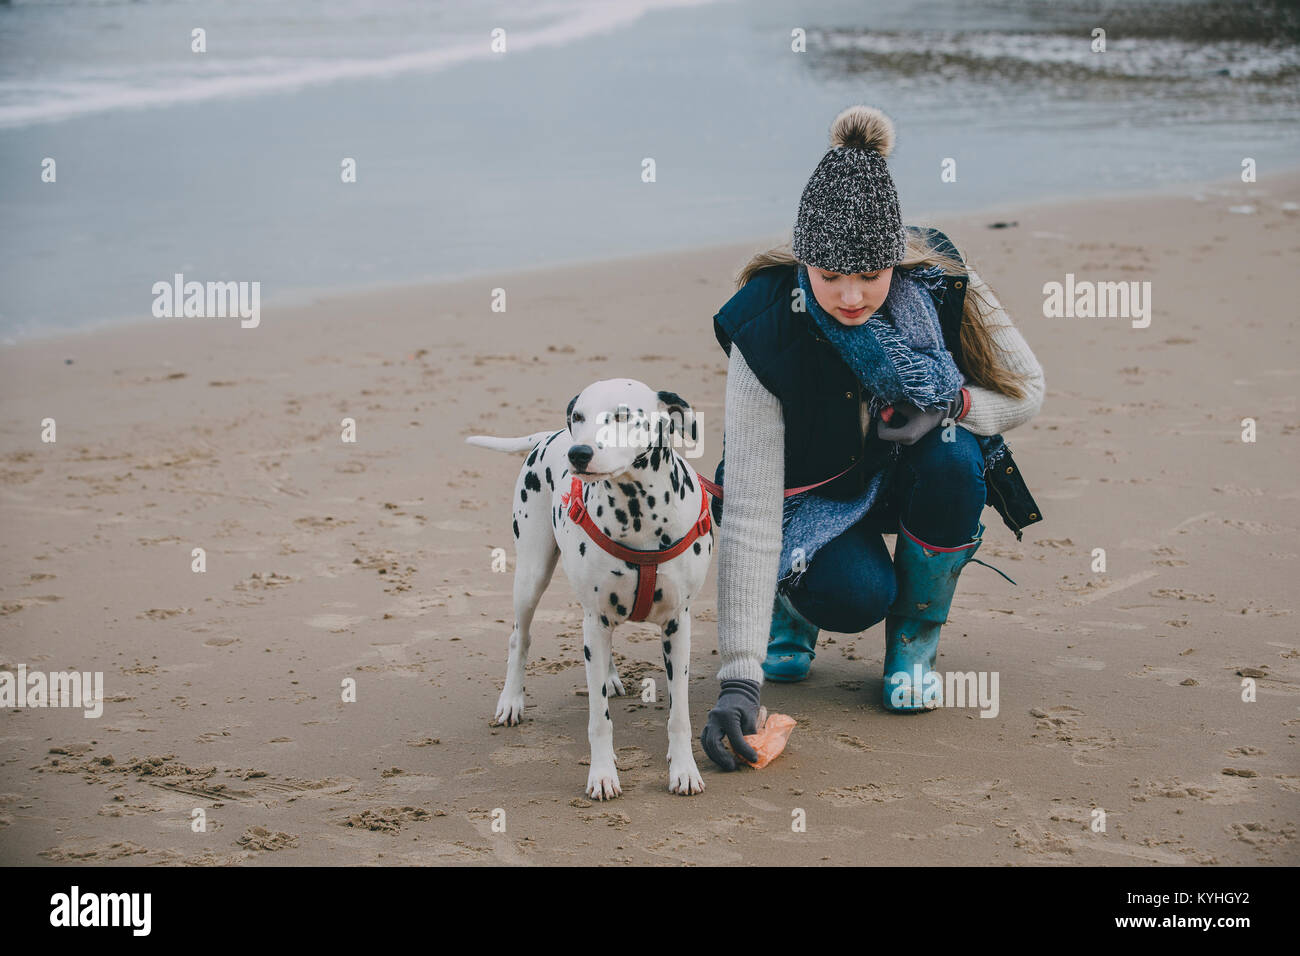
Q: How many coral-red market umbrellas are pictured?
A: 0